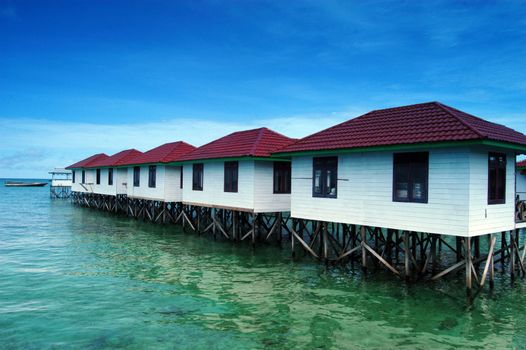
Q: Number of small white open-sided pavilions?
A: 1